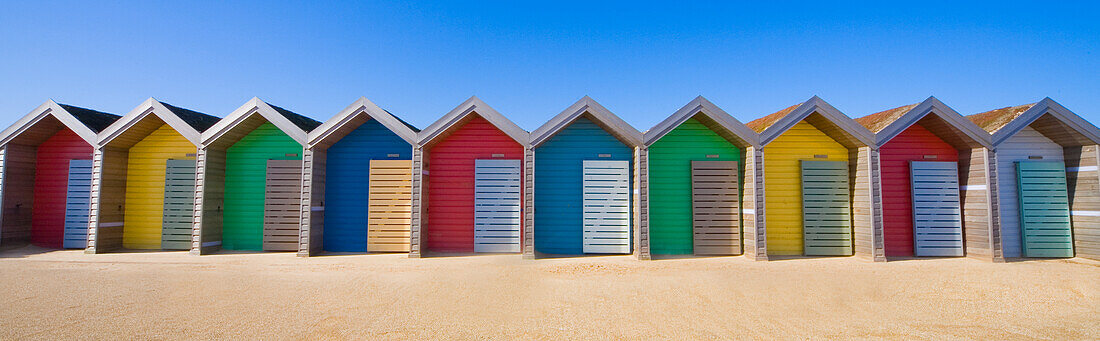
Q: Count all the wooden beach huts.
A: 10